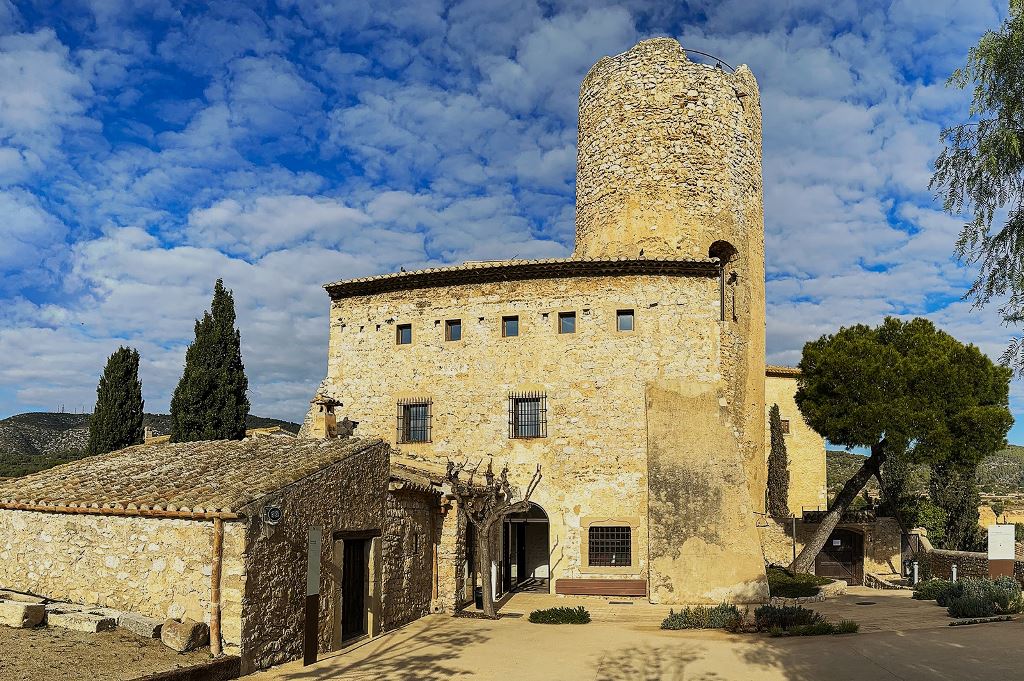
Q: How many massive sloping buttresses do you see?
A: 1